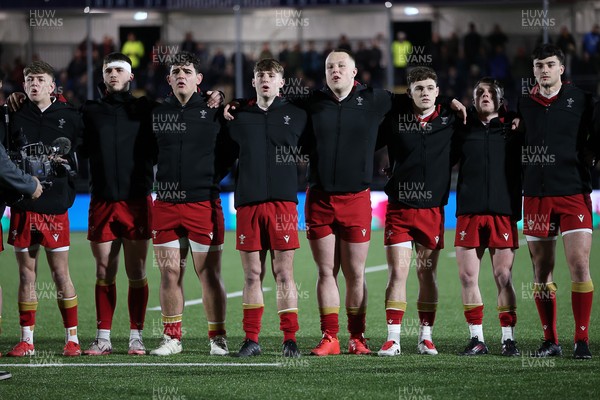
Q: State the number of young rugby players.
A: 8